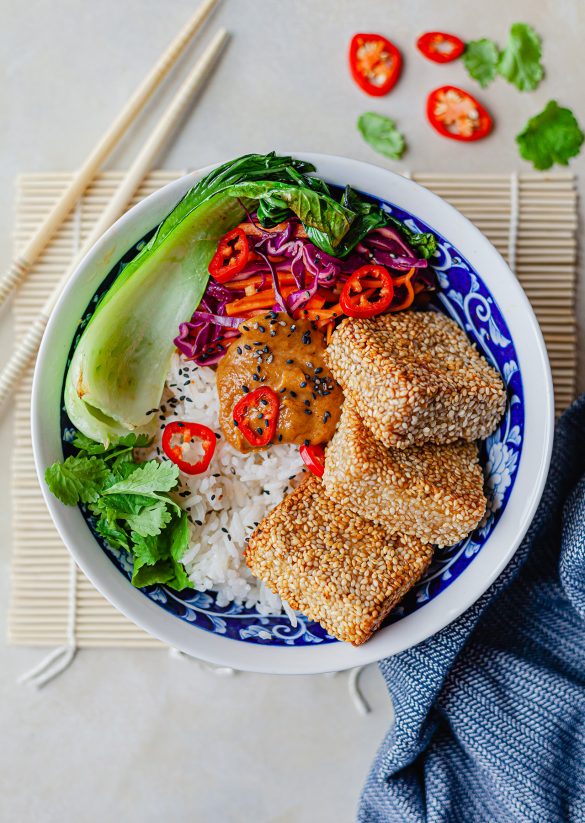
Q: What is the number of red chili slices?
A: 8